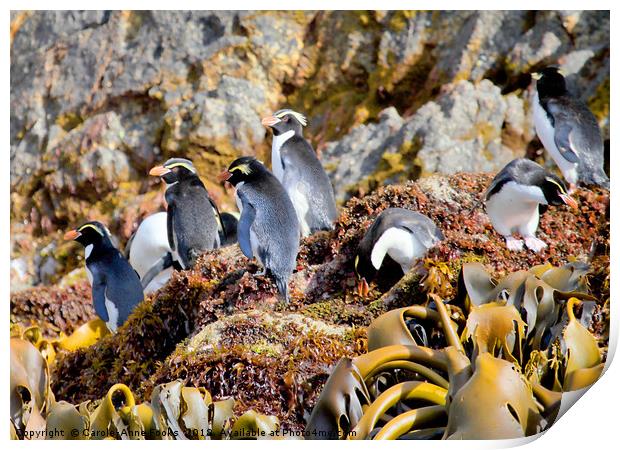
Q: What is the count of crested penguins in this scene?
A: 8